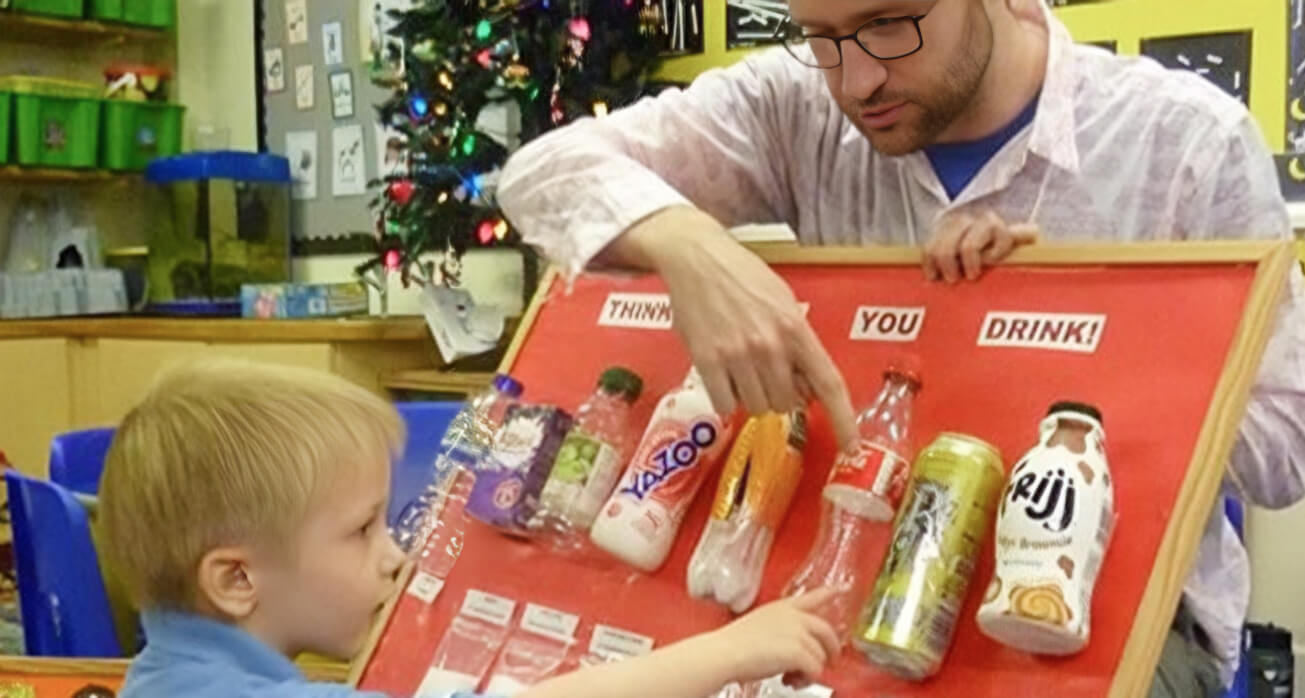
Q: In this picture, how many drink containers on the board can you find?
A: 8